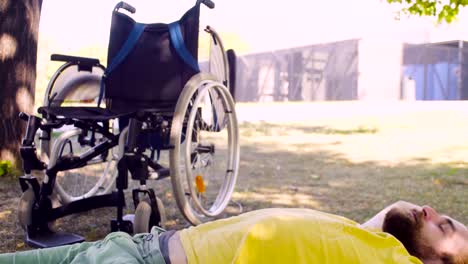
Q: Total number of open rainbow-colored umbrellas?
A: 0